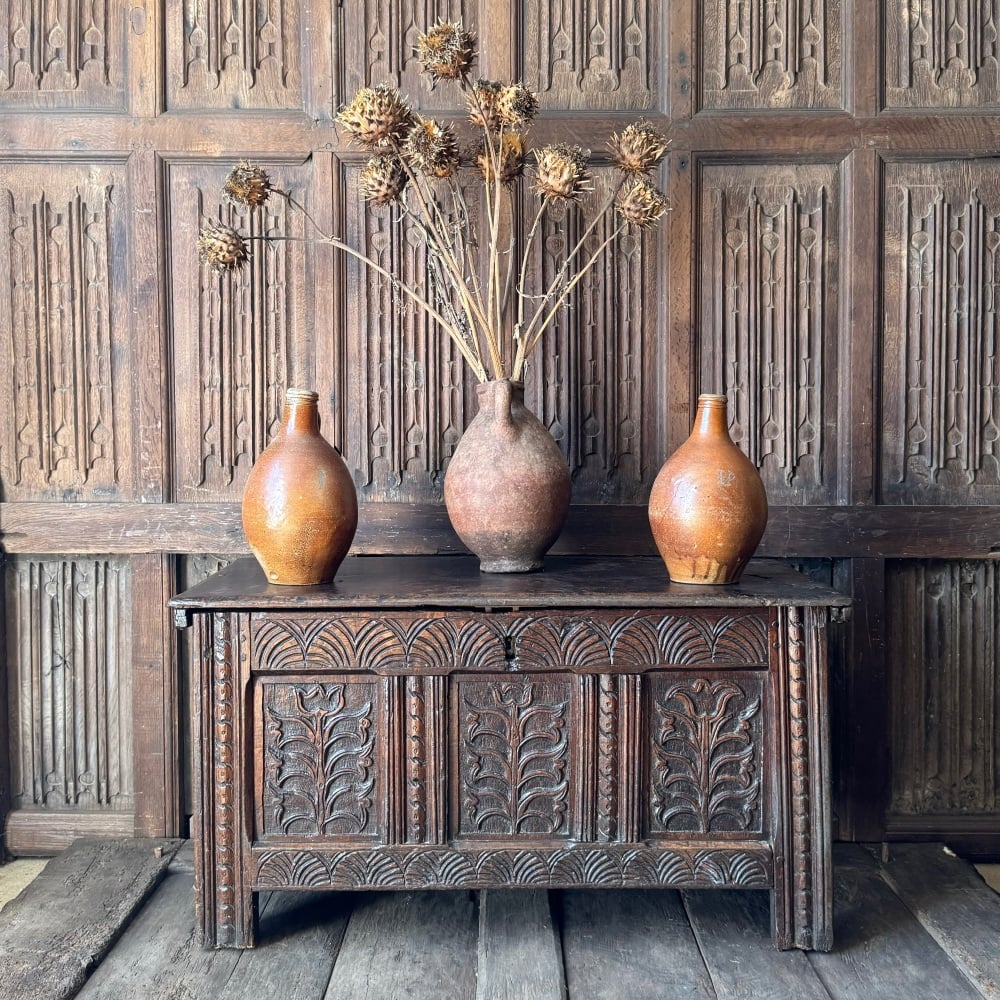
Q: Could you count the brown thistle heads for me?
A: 12